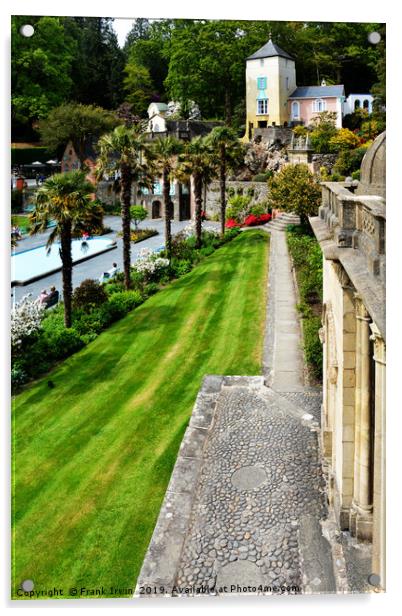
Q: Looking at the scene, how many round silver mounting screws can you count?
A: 4